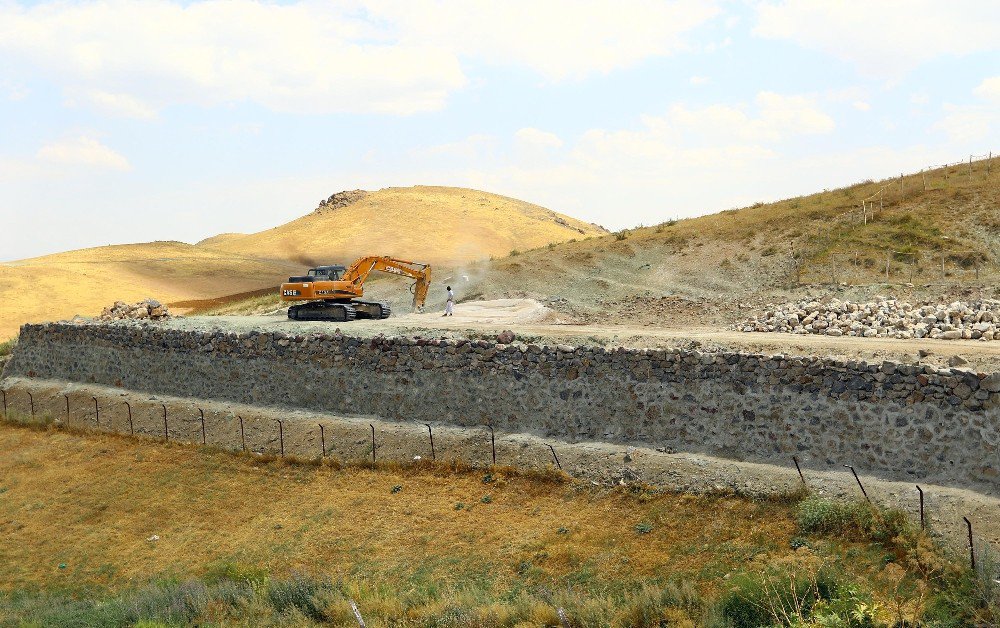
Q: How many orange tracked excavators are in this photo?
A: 1